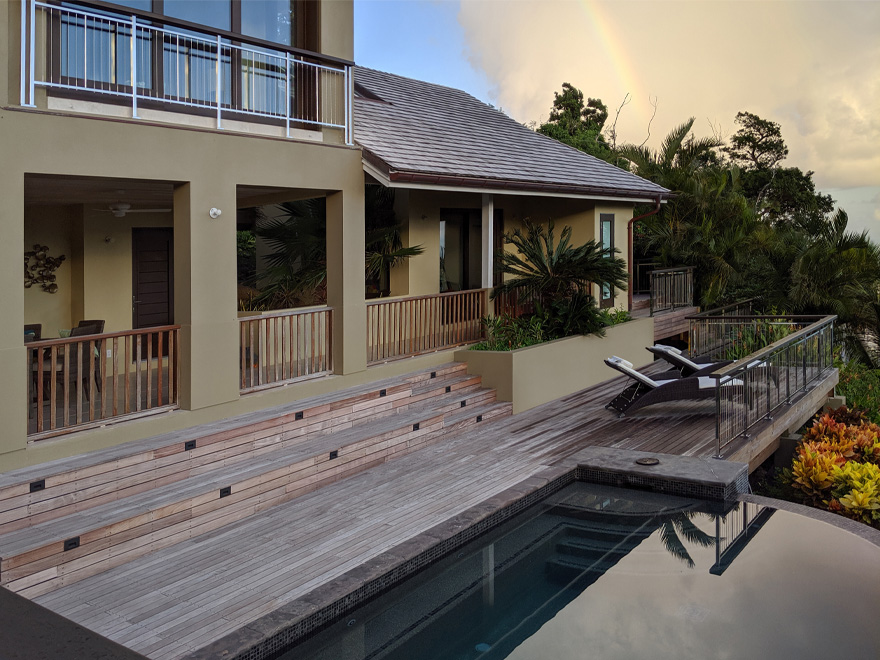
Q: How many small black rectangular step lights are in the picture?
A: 12